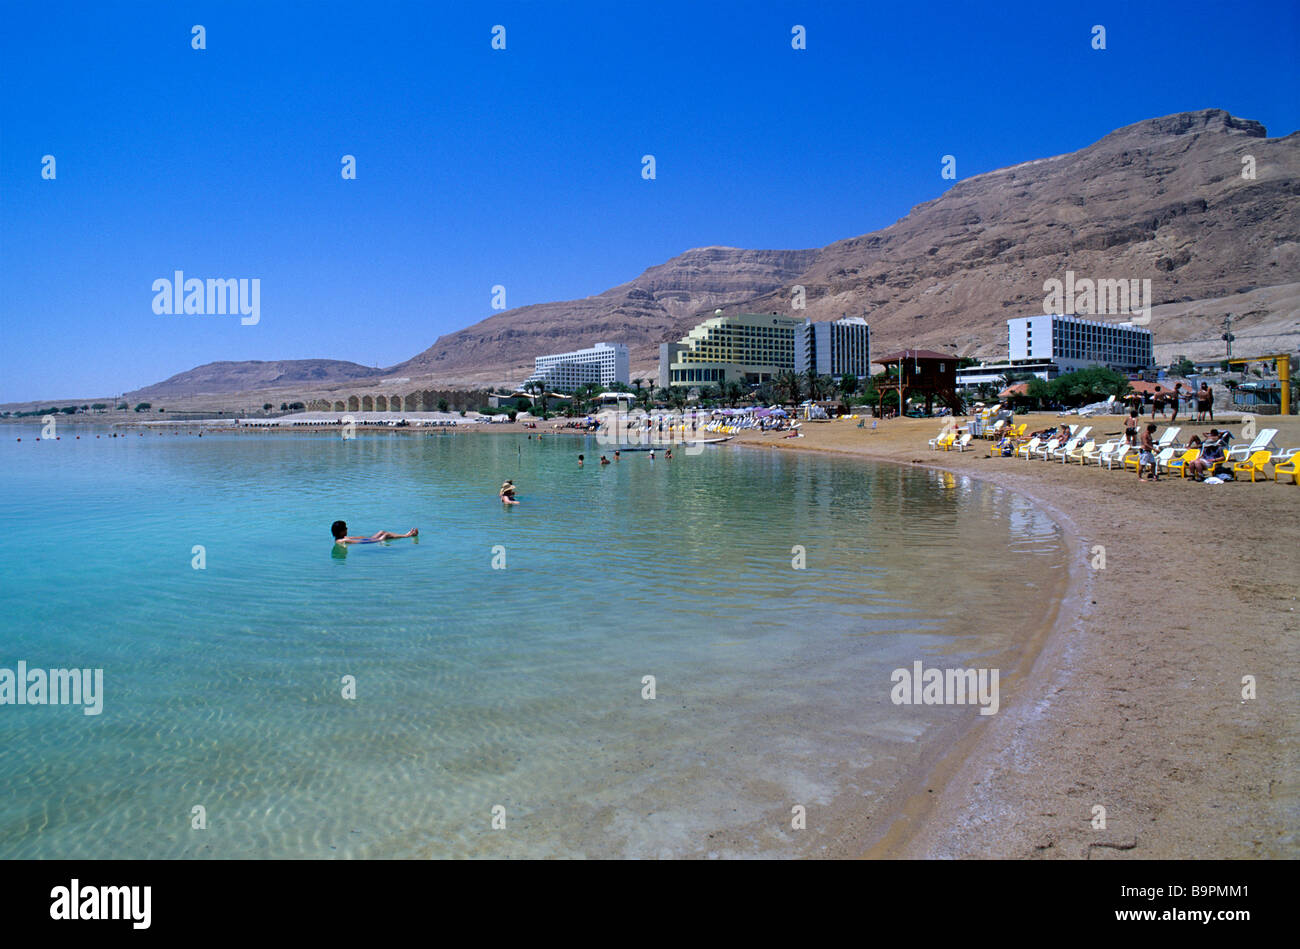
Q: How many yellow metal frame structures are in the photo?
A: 1